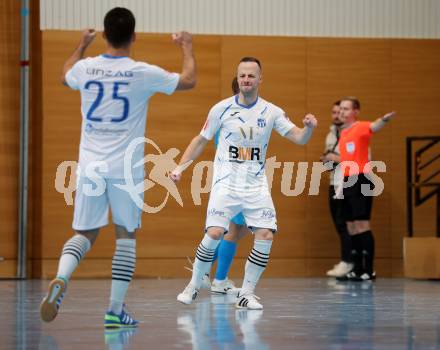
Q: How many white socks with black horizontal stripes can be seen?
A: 4